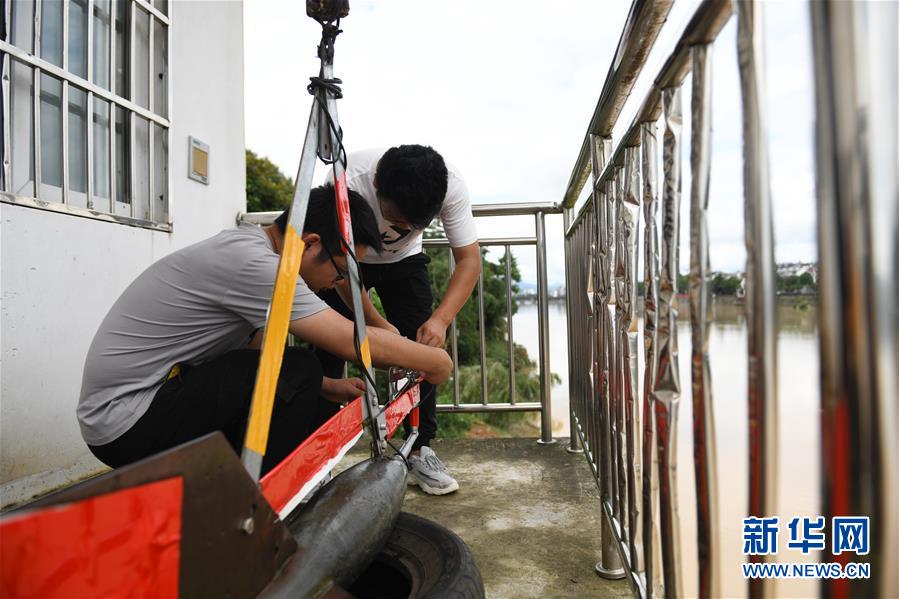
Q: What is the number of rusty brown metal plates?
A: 1